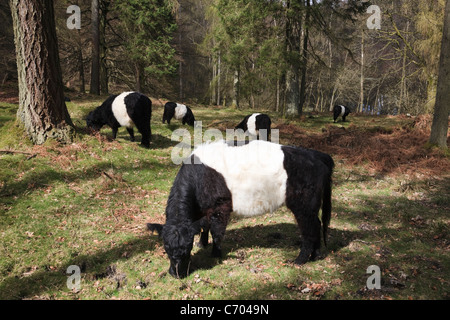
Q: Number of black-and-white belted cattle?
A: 5